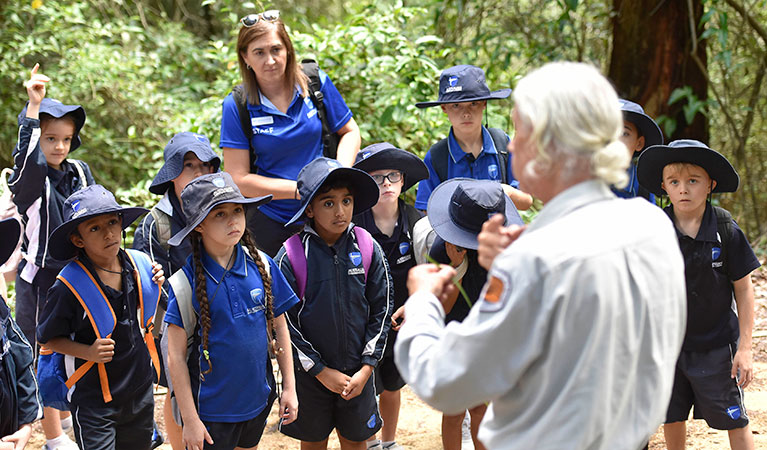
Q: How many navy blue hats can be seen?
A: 11